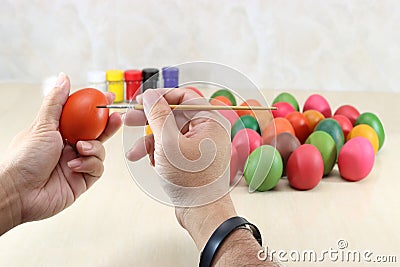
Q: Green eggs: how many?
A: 7